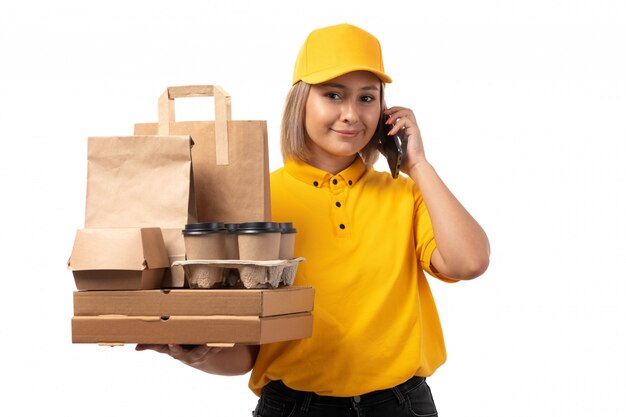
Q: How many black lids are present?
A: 4